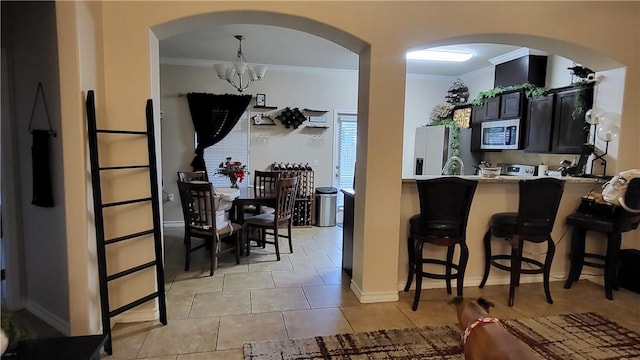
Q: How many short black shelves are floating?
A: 4